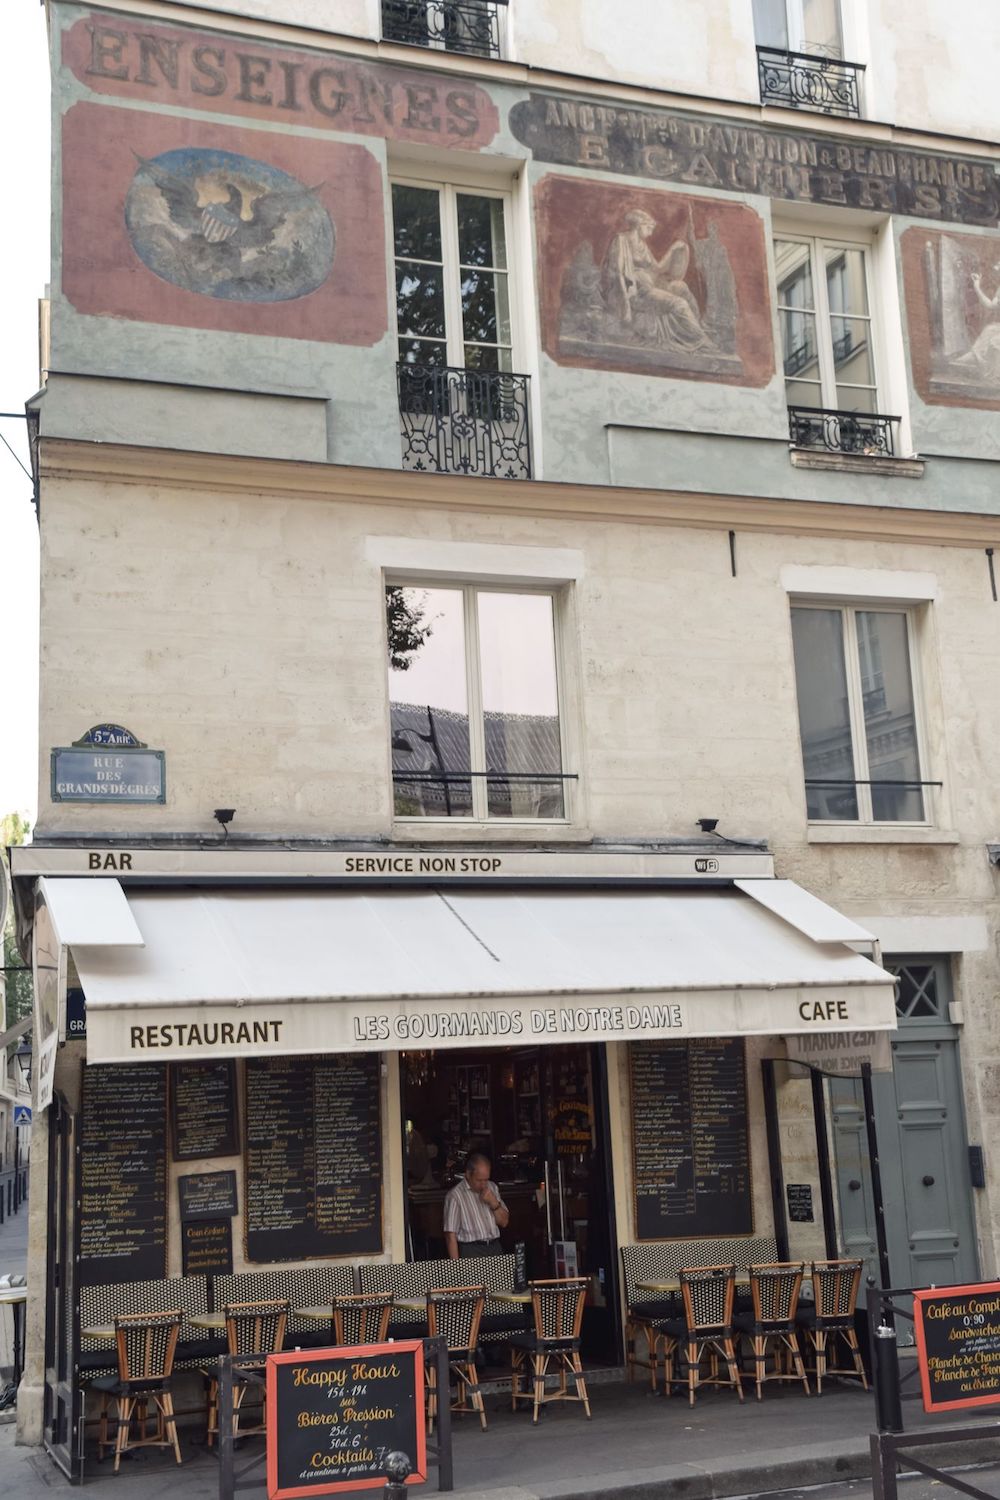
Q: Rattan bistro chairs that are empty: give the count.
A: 8